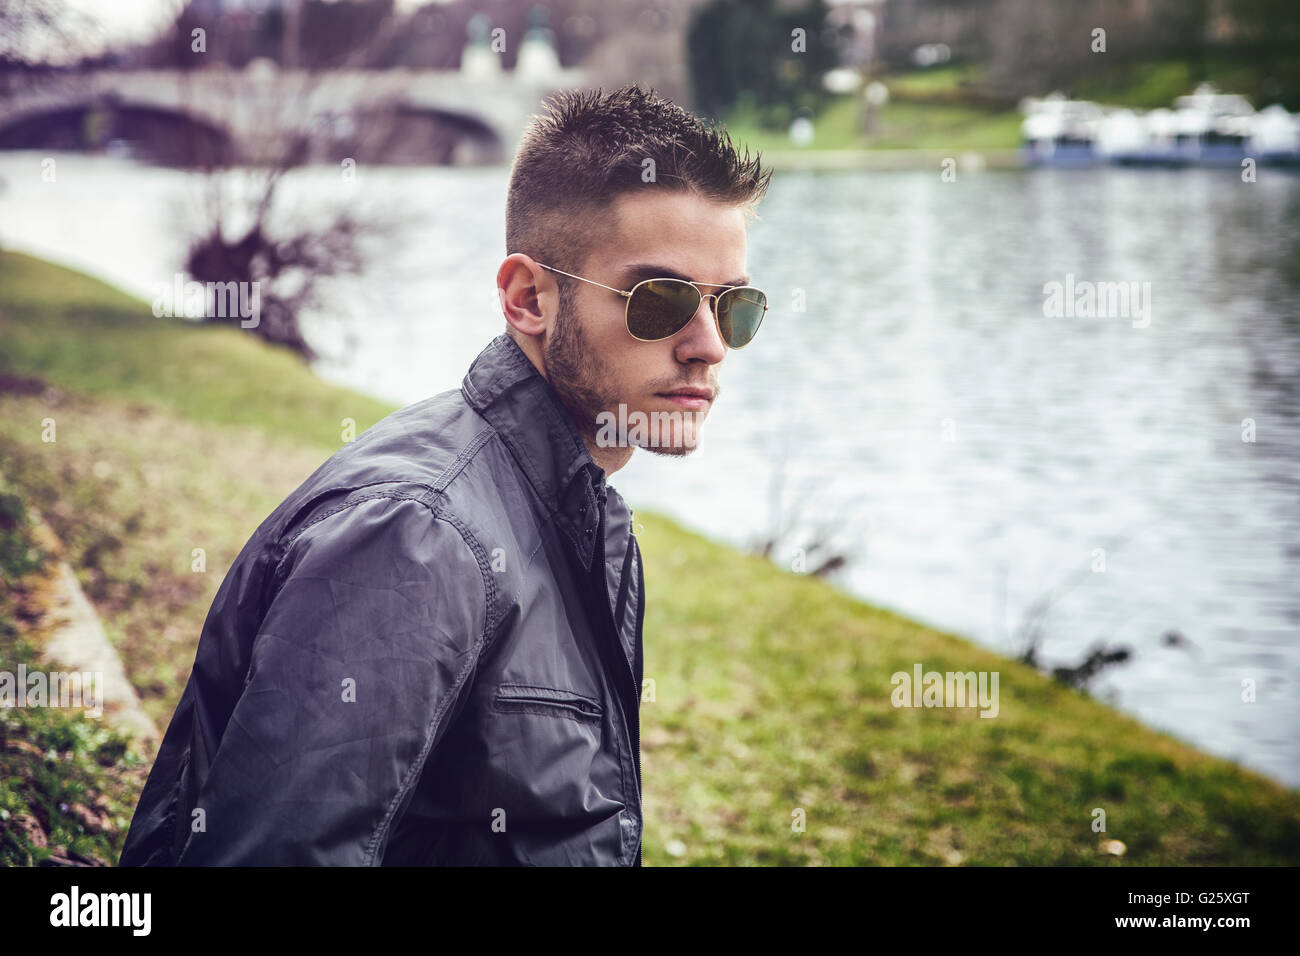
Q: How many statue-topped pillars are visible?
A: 2